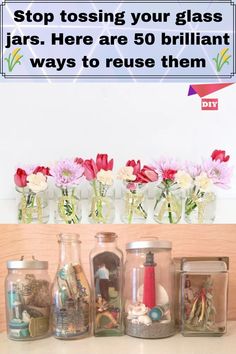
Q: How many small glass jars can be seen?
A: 6